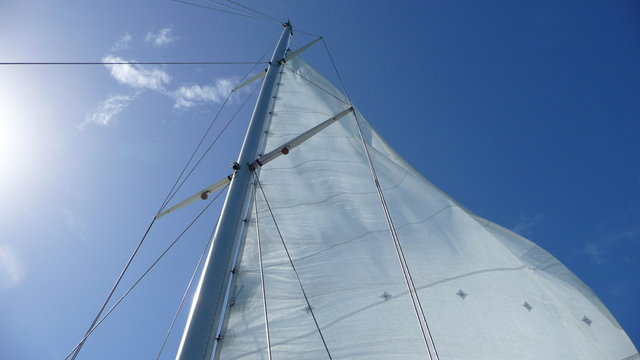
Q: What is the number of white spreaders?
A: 4